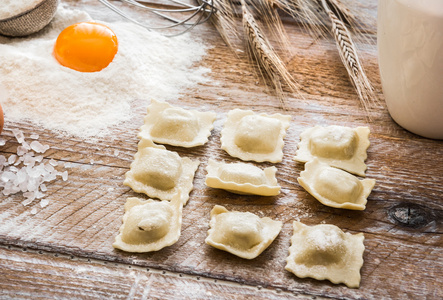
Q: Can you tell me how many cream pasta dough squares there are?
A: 9